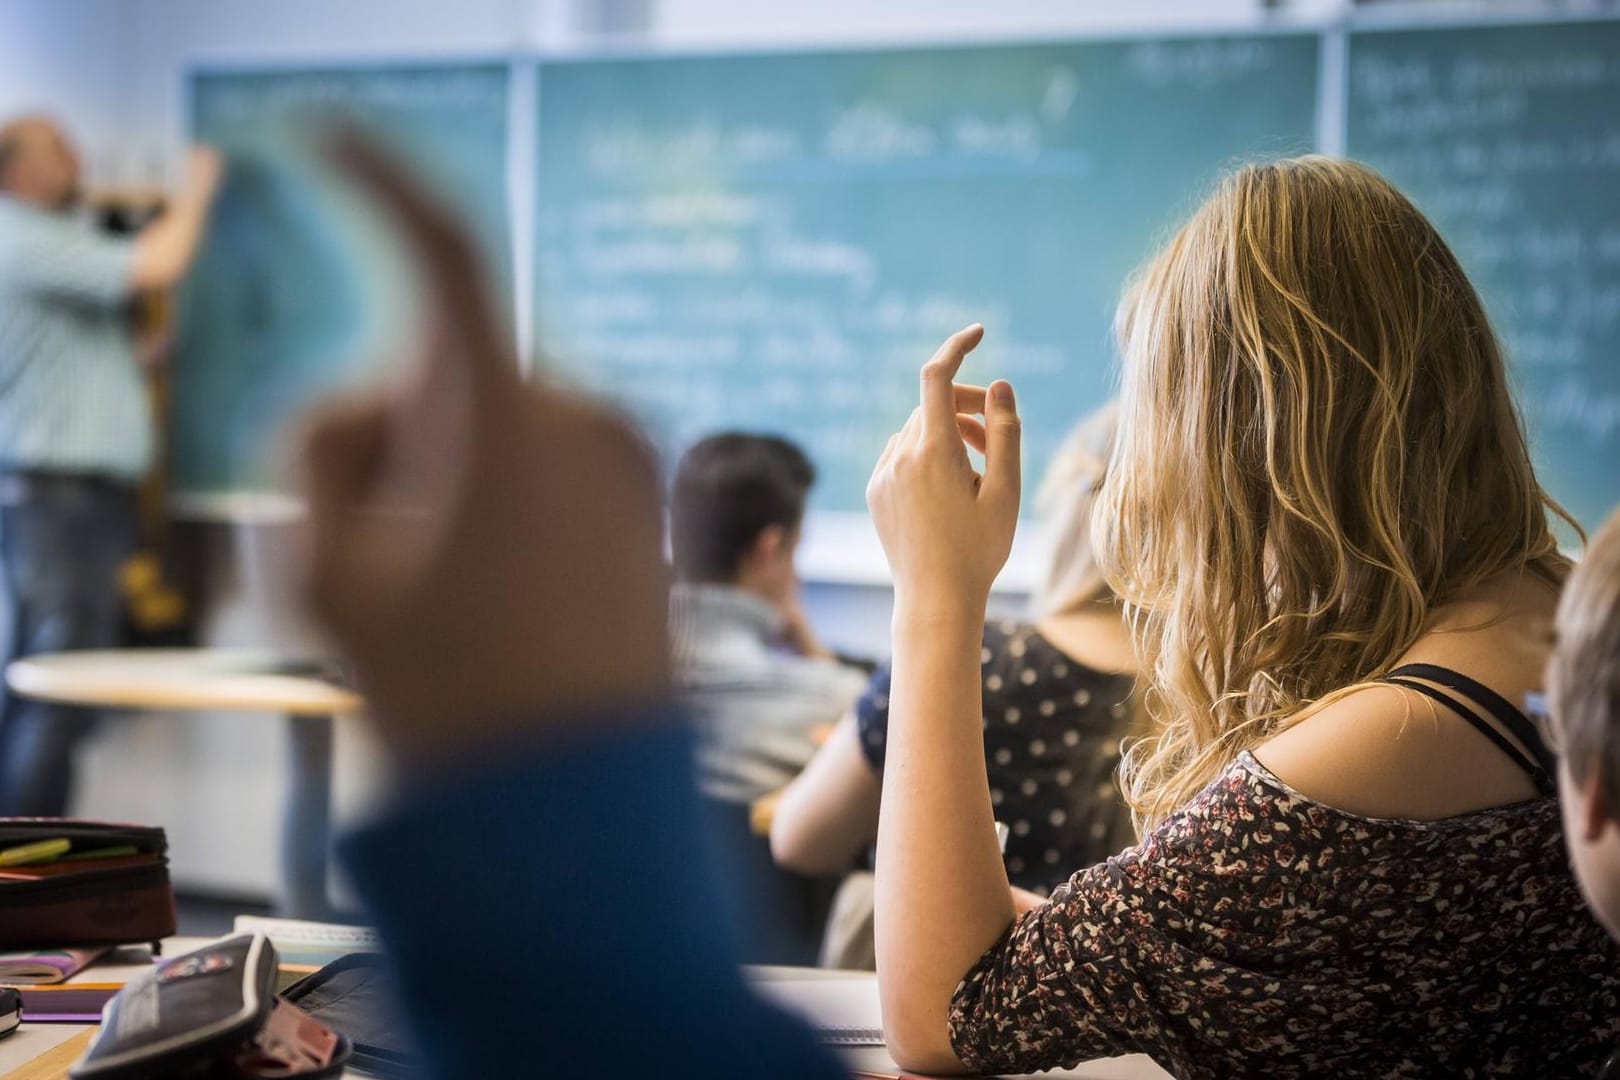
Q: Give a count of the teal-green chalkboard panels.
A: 3